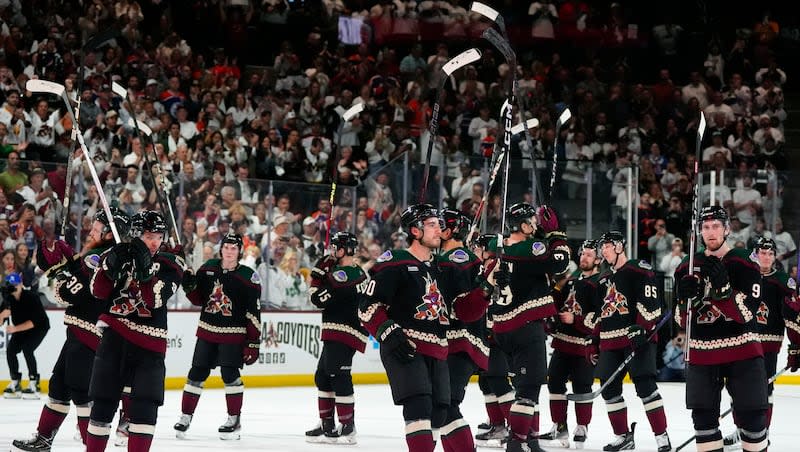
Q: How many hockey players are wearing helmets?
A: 12